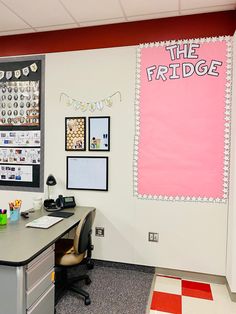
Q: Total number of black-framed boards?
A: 3